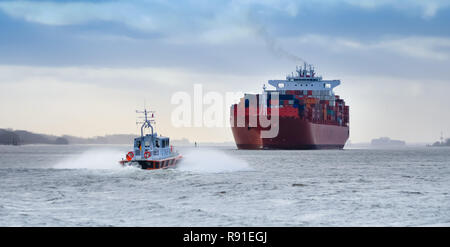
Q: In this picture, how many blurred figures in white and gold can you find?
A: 0